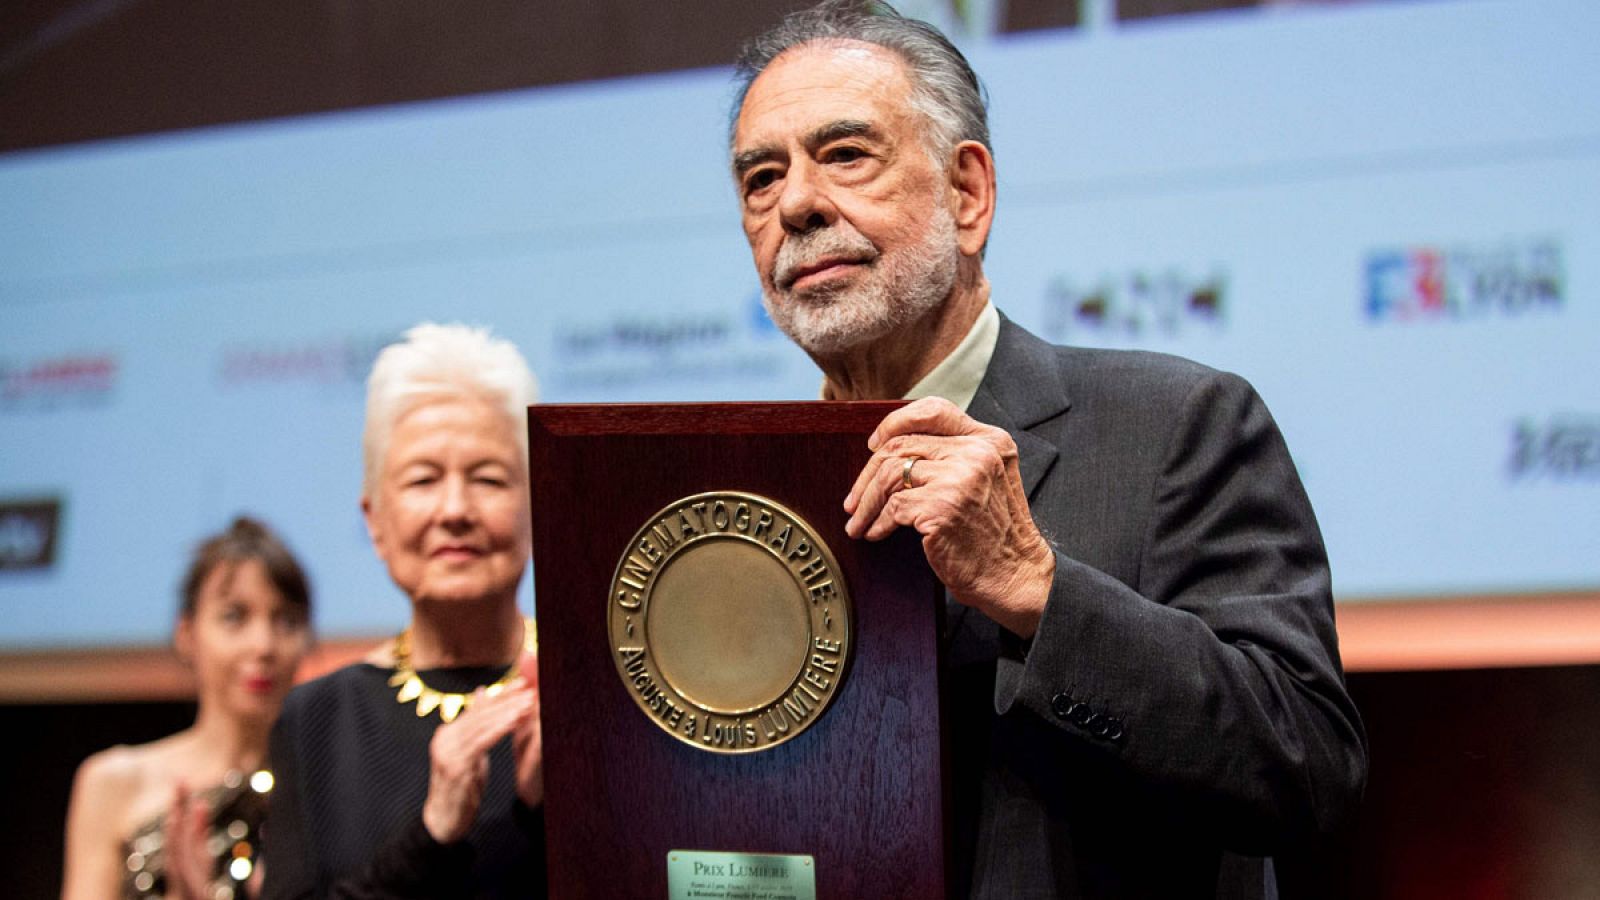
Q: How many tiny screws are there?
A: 2